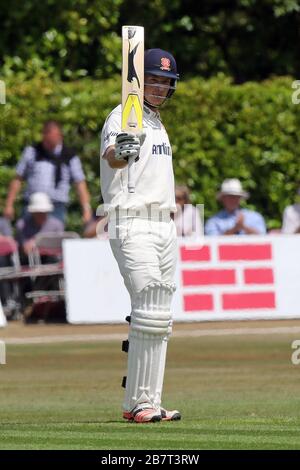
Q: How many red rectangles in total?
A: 6